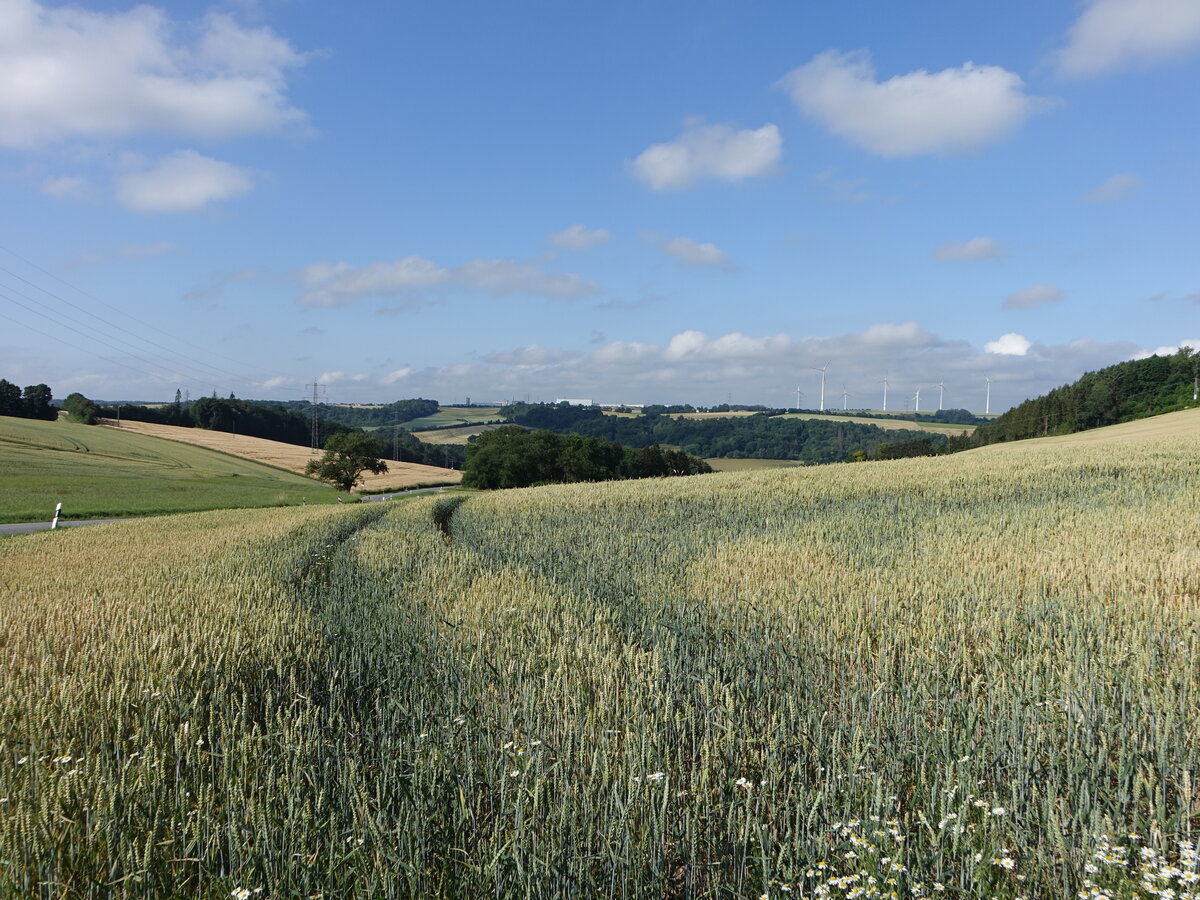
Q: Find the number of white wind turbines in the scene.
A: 7